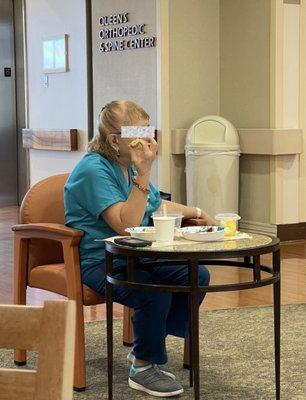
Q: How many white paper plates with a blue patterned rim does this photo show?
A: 2